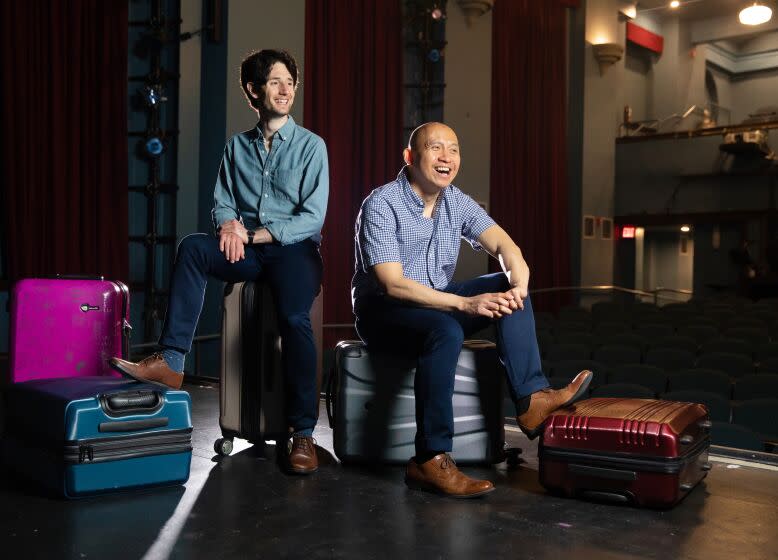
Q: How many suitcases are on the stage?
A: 5